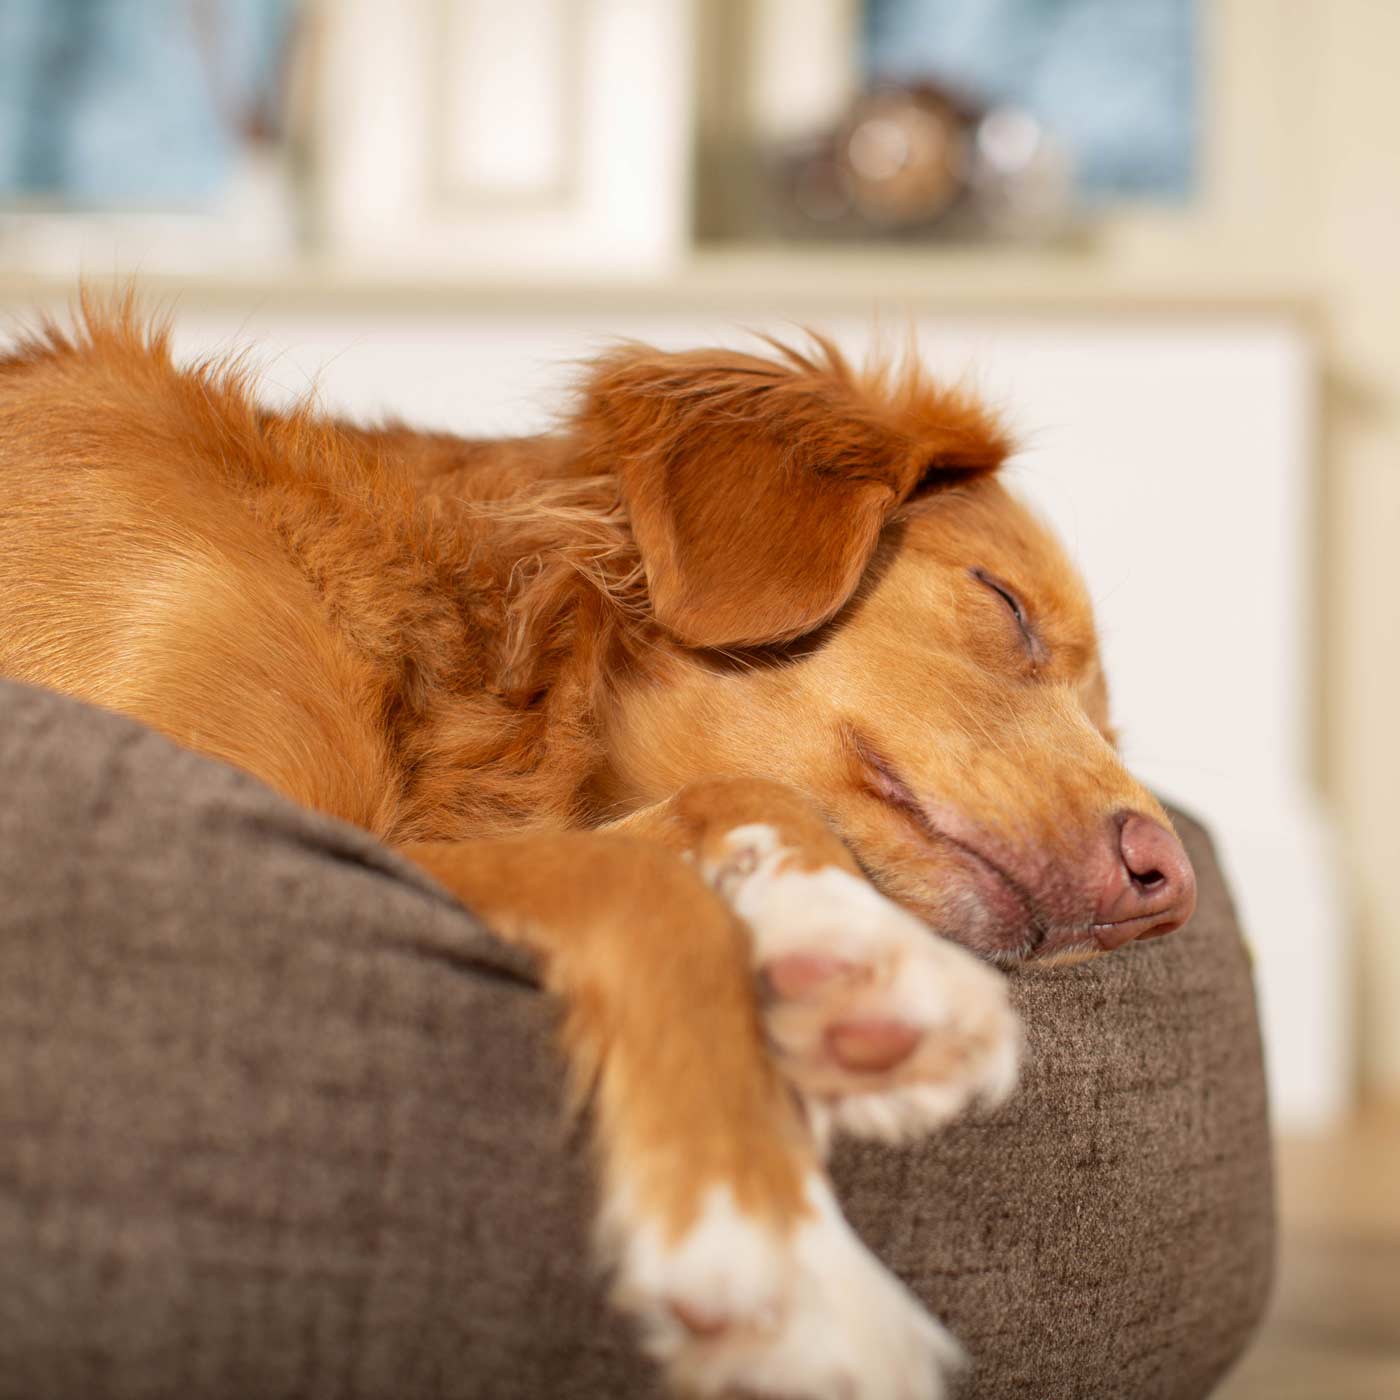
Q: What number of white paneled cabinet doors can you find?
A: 1